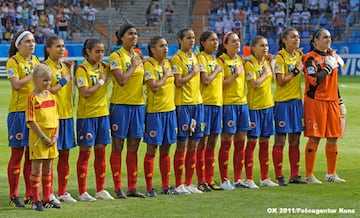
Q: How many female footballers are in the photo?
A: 11